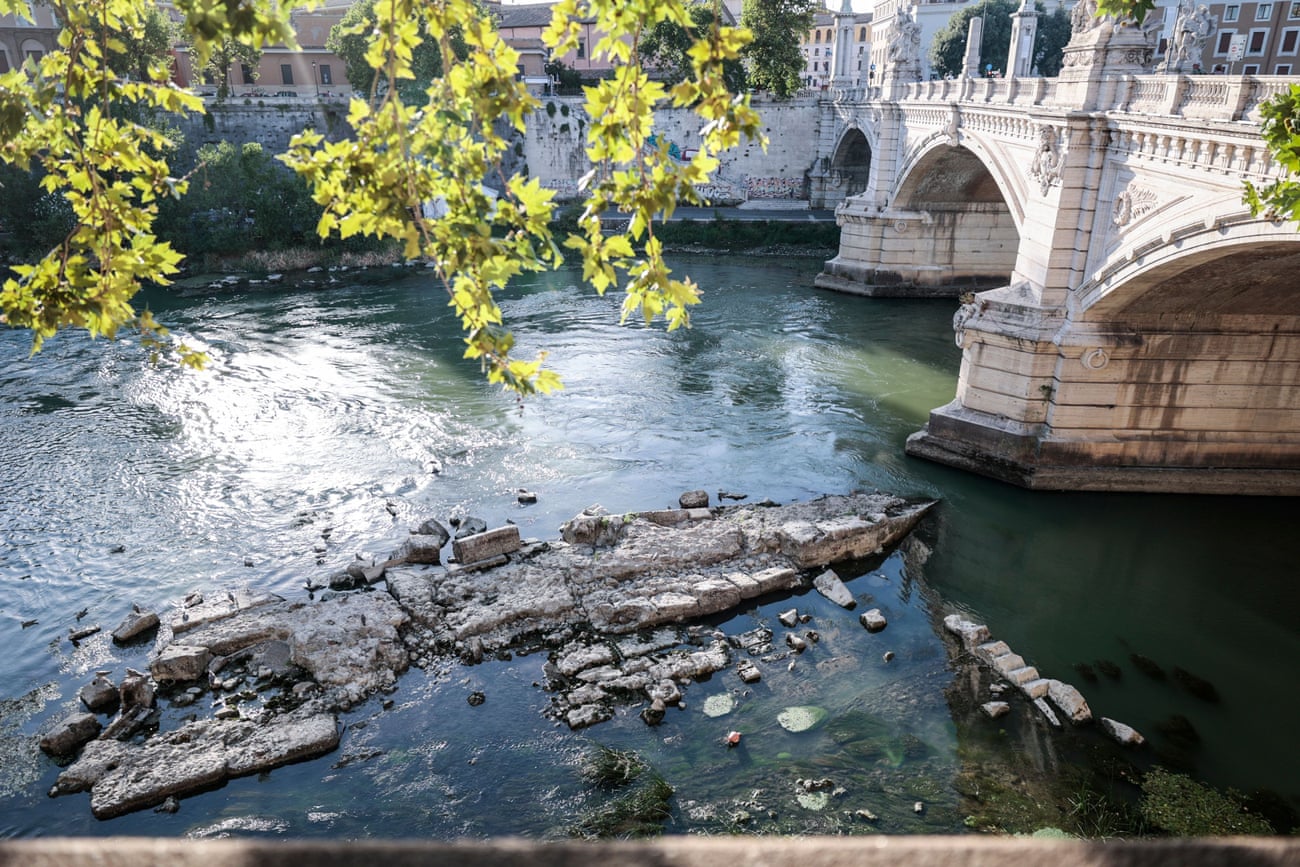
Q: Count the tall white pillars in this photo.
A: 3